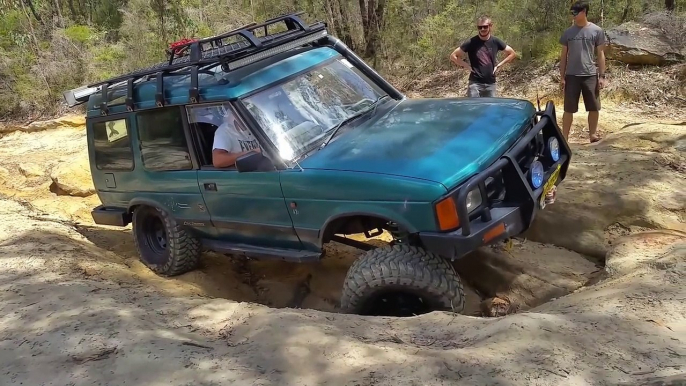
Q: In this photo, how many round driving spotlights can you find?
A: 2